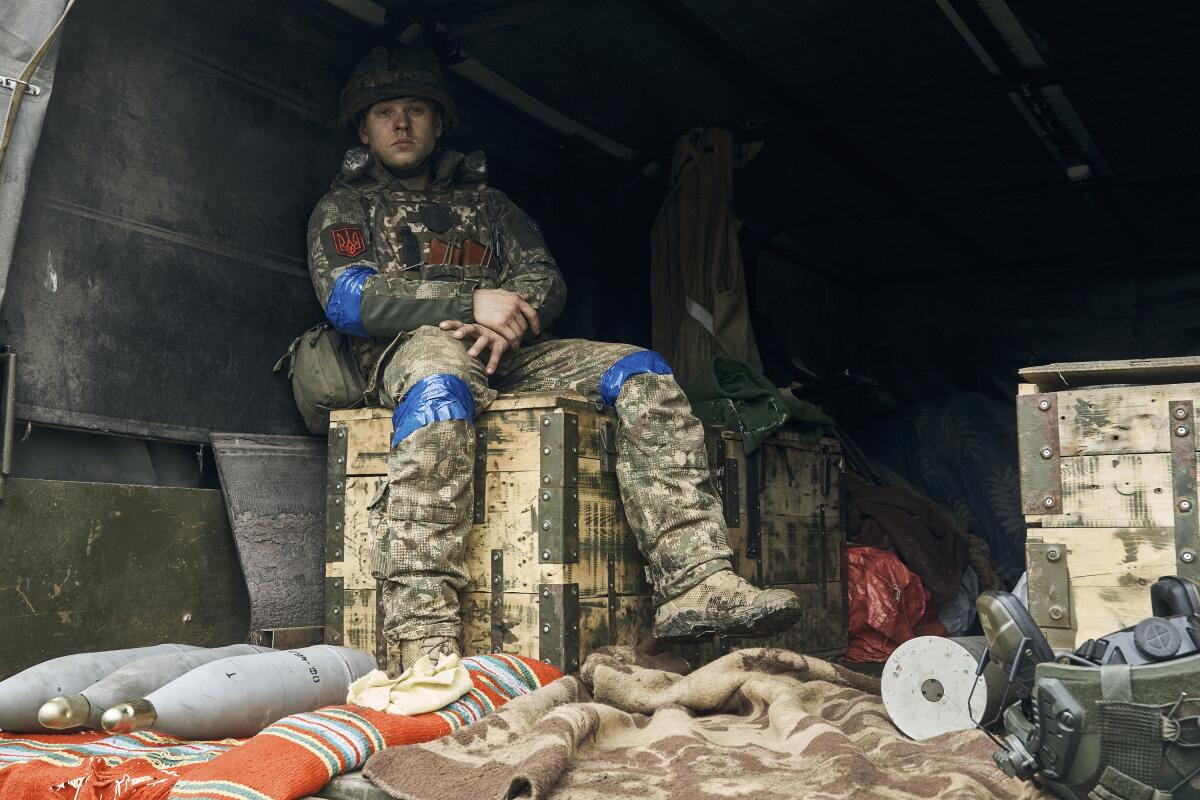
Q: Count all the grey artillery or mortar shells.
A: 3